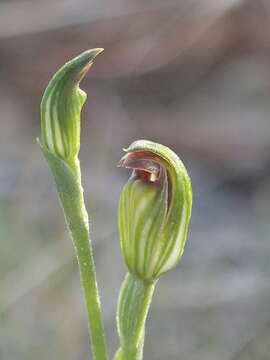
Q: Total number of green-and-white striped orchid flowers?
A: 2